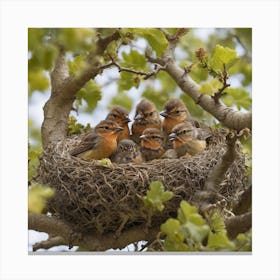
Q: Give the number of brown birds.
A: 7